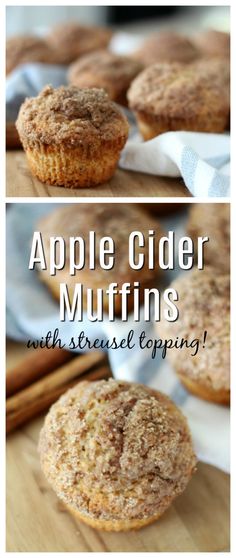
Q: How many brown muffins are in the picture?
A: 11